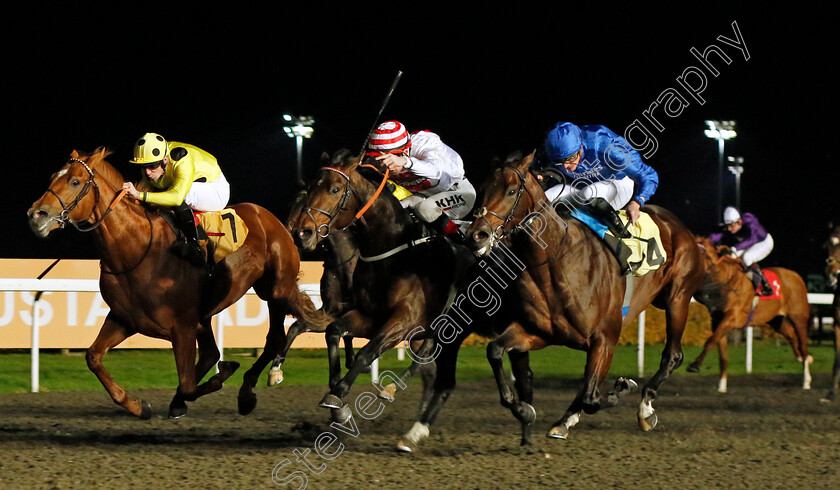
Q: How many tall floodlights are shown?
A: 3